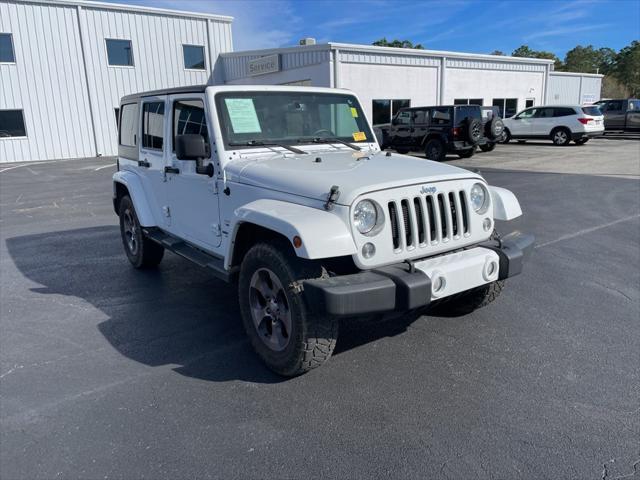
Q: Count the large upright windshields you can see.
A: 1